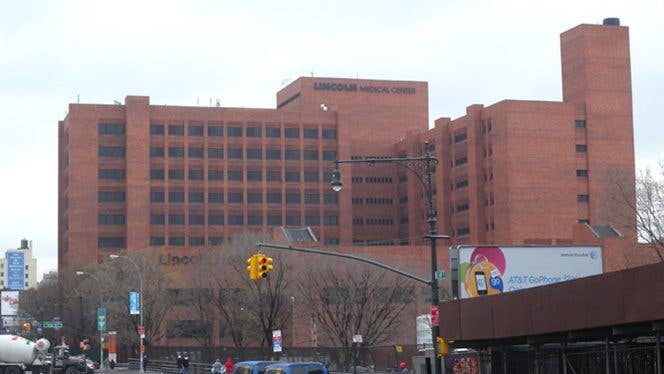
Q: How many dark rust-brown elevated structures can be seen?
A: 1